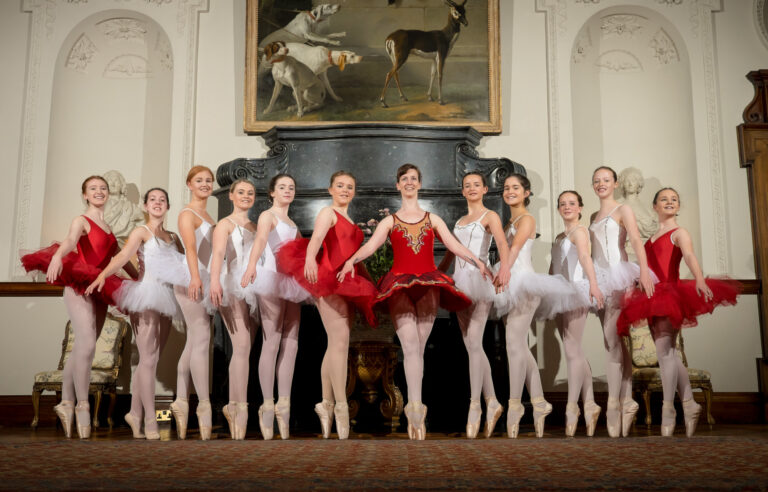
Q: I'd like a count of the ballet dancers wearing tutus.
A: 12